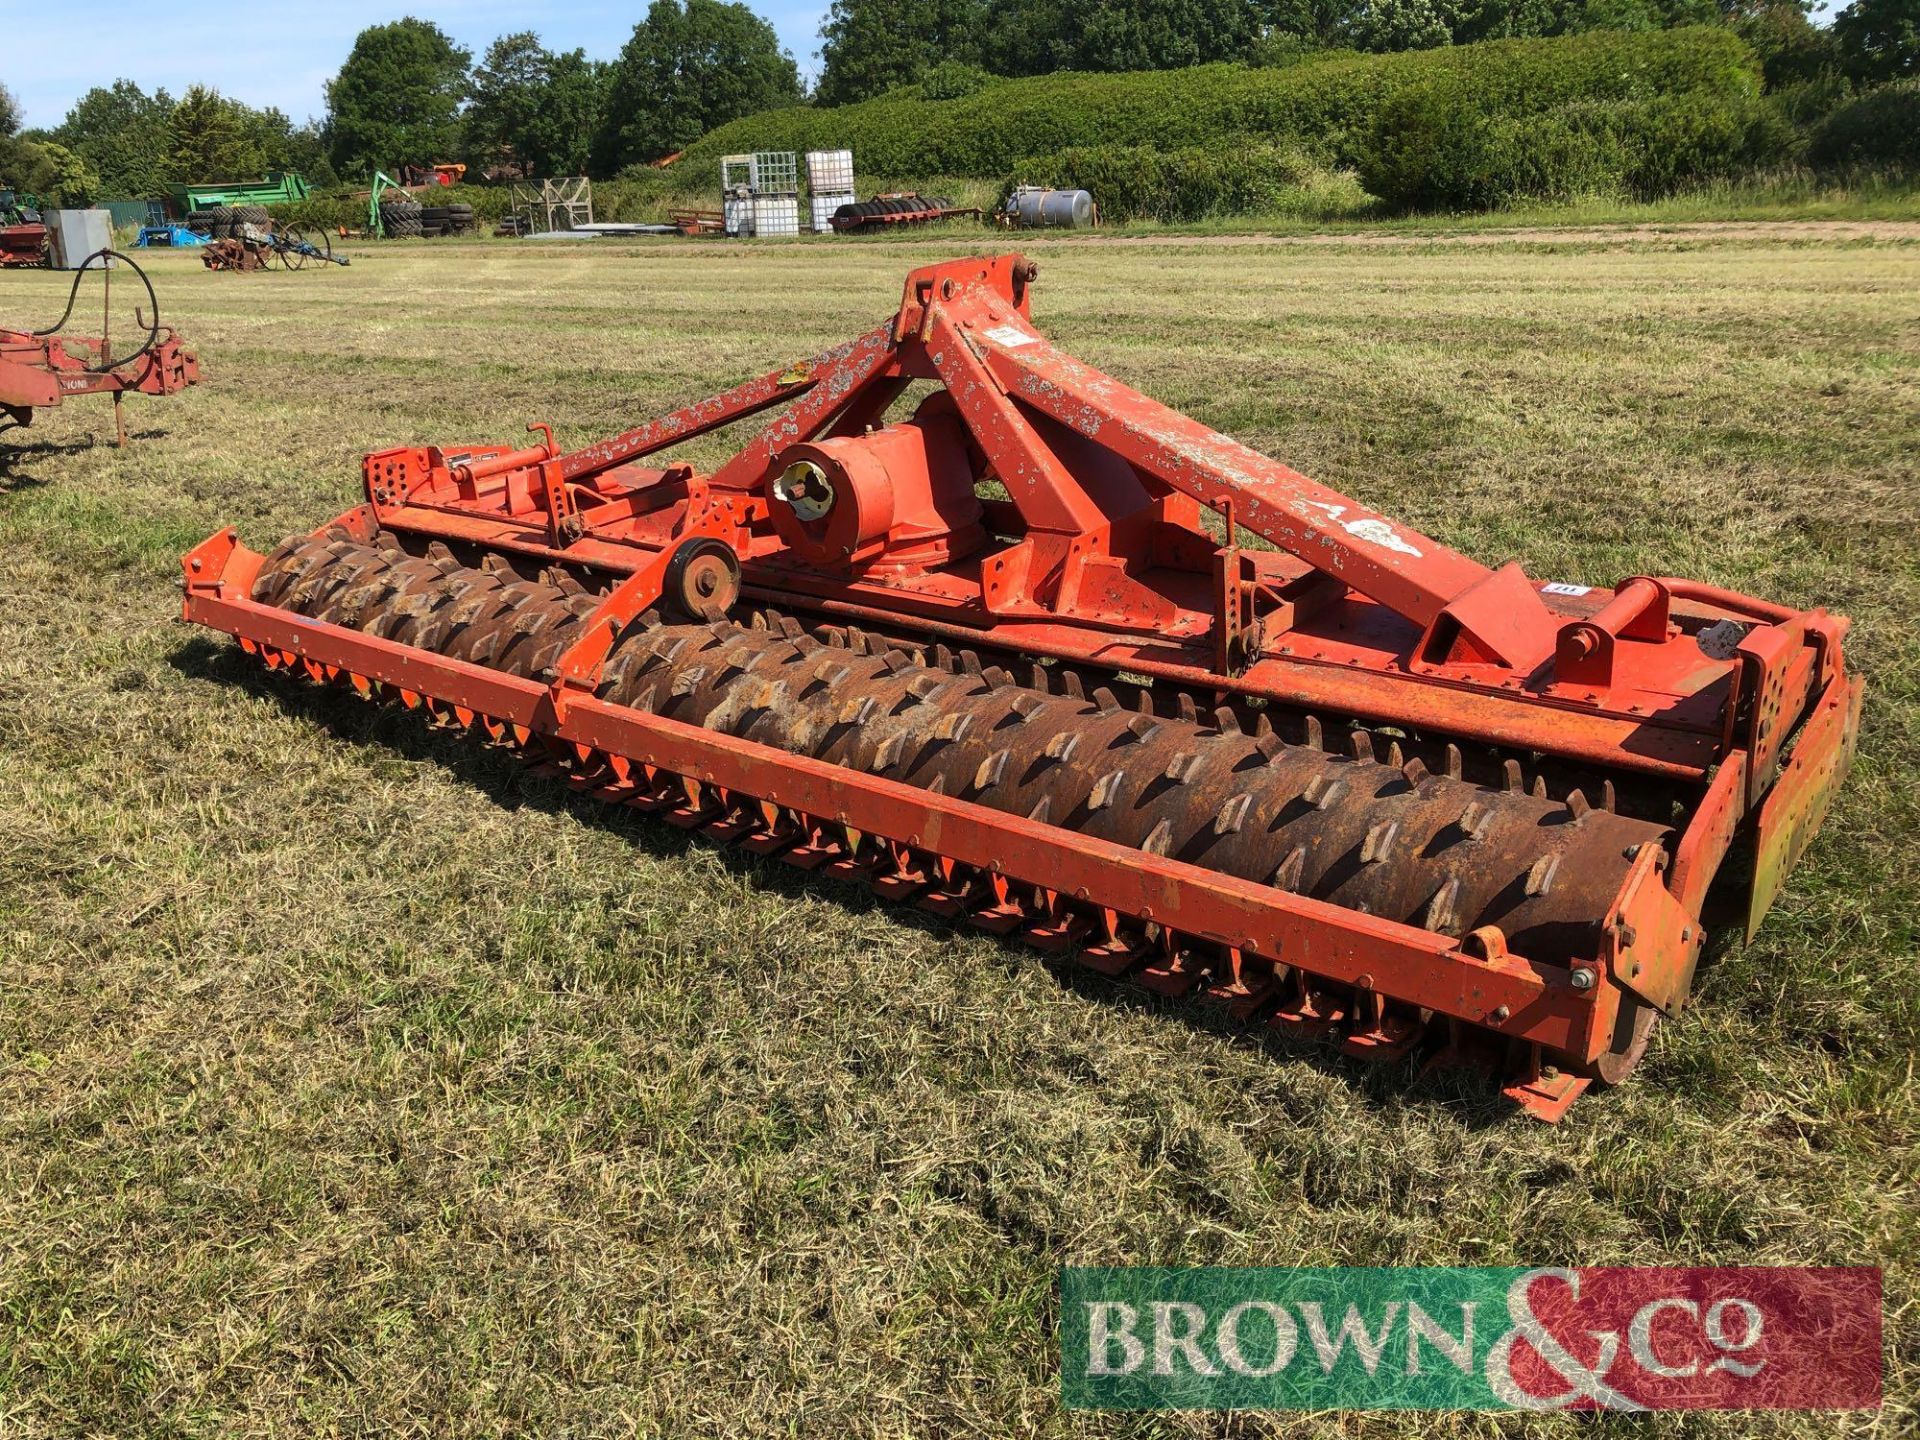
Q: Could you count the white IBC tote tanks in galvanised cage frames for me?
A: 4